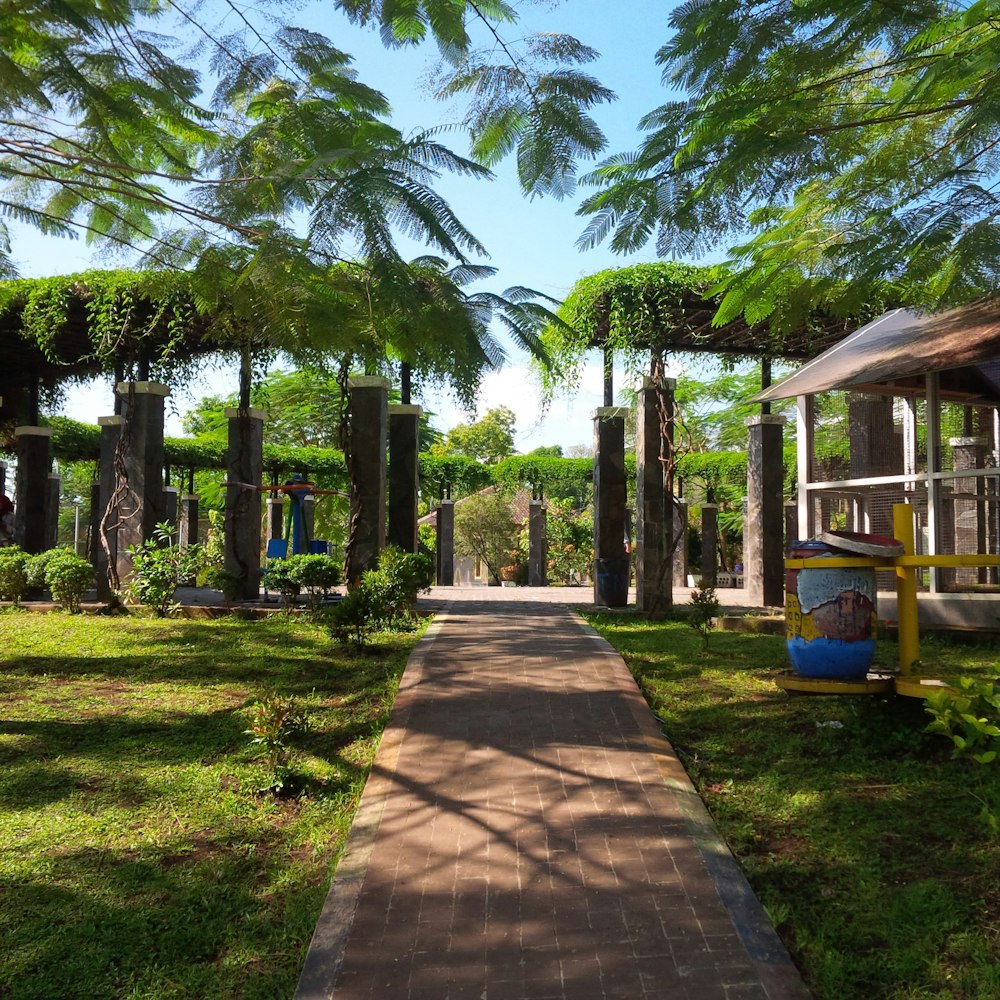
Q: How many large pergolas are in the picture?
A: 2